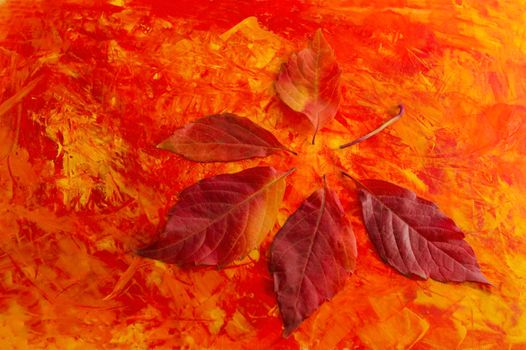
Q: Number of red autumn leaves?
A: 5